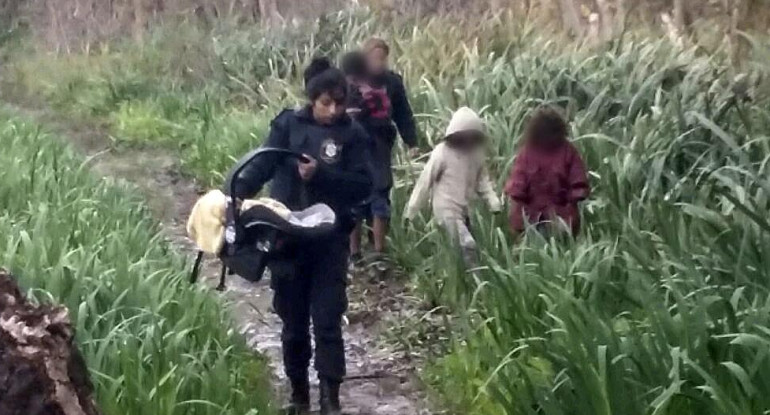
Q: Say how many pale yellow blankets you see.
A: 1